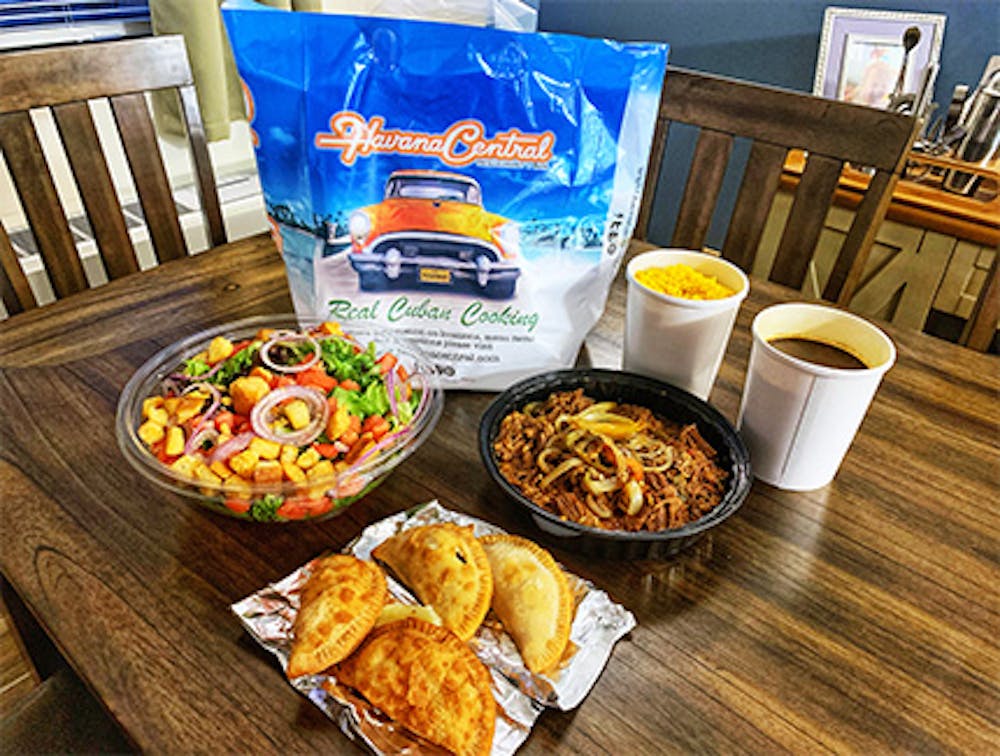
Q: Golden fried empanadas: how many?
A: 4